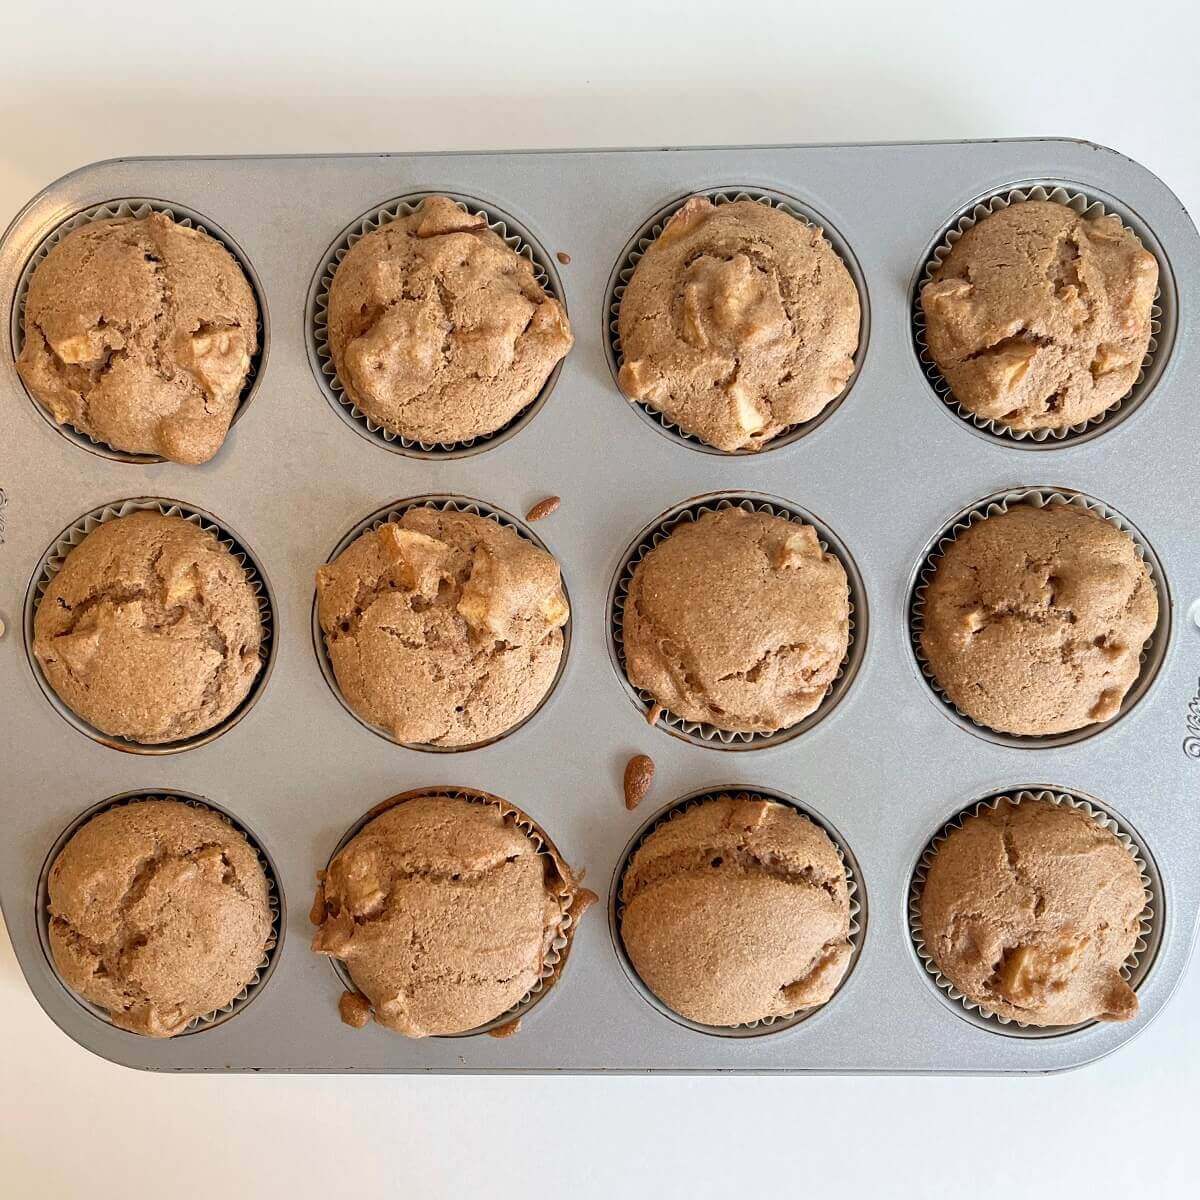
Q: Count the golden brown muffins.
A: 12